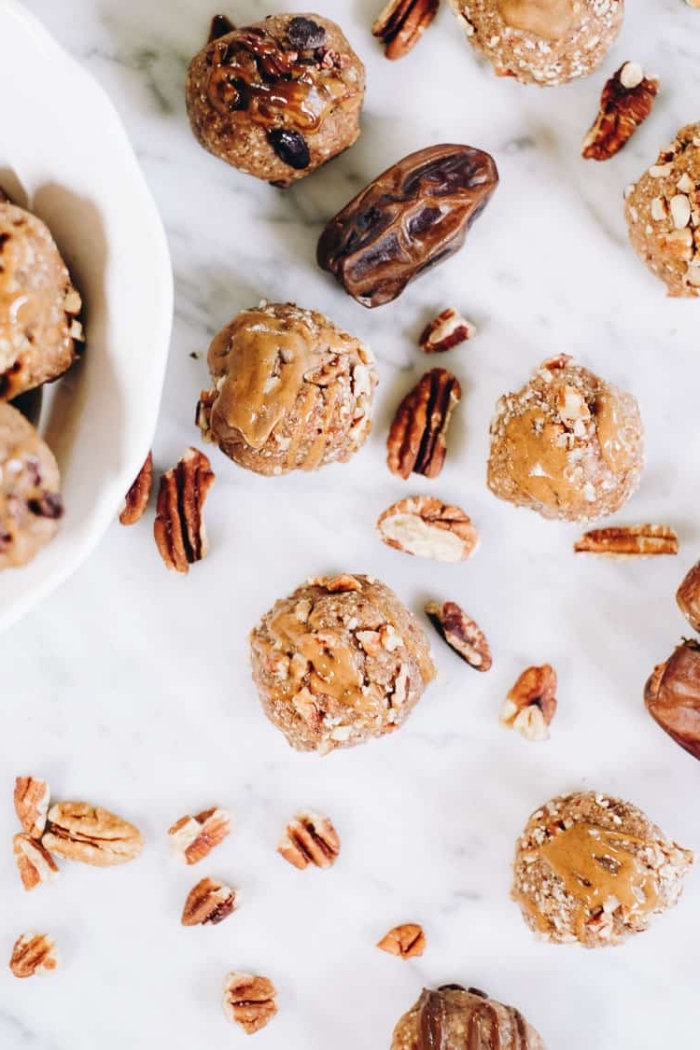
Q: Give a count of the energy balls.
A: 10